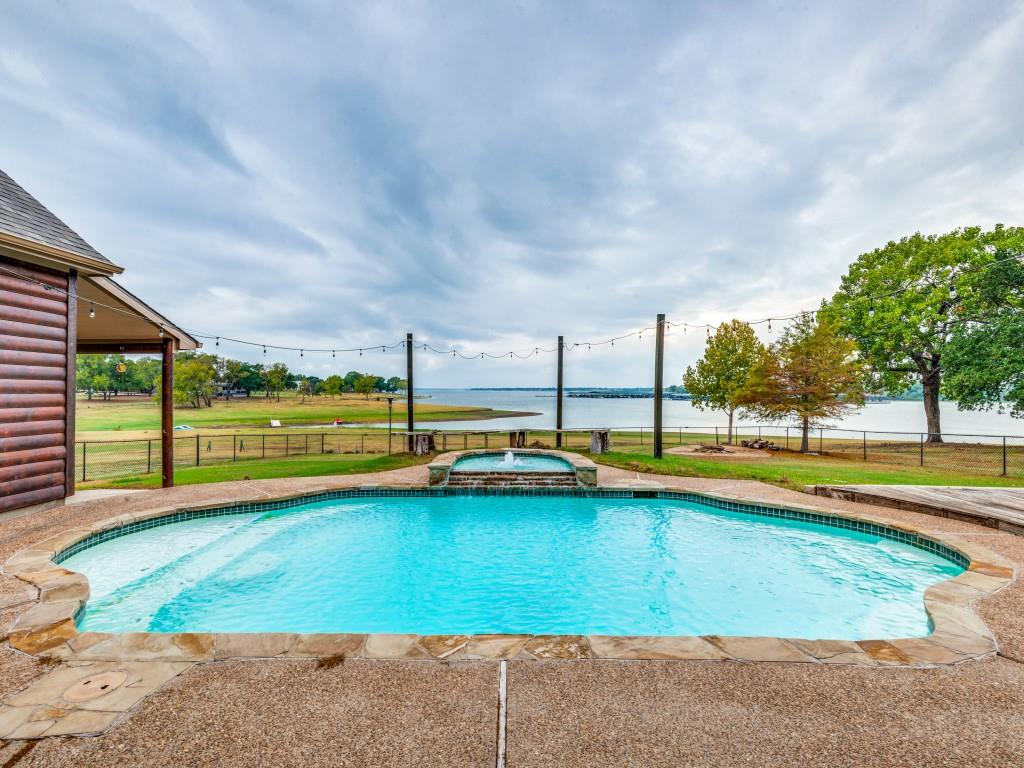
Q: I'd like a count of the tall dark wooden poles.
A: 3